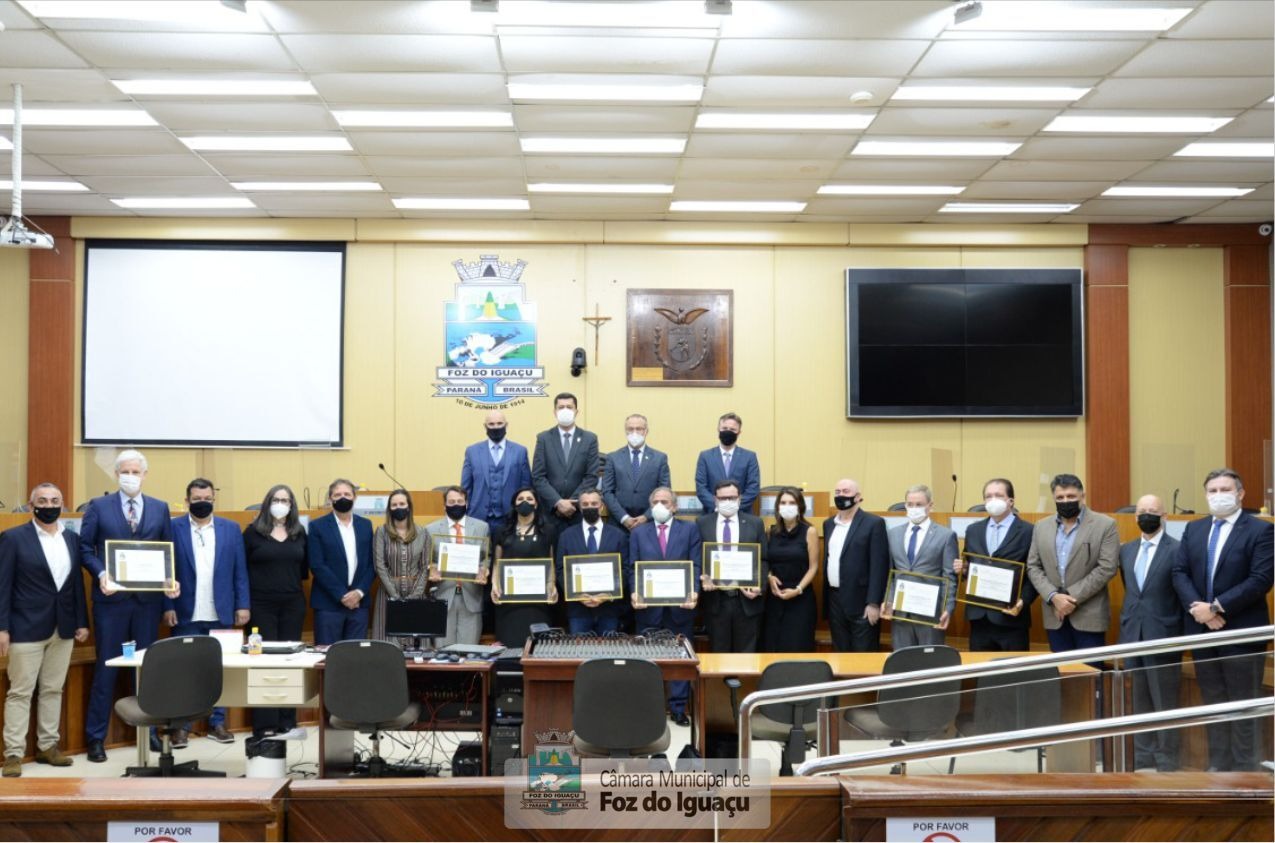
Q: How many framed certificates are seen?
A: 8